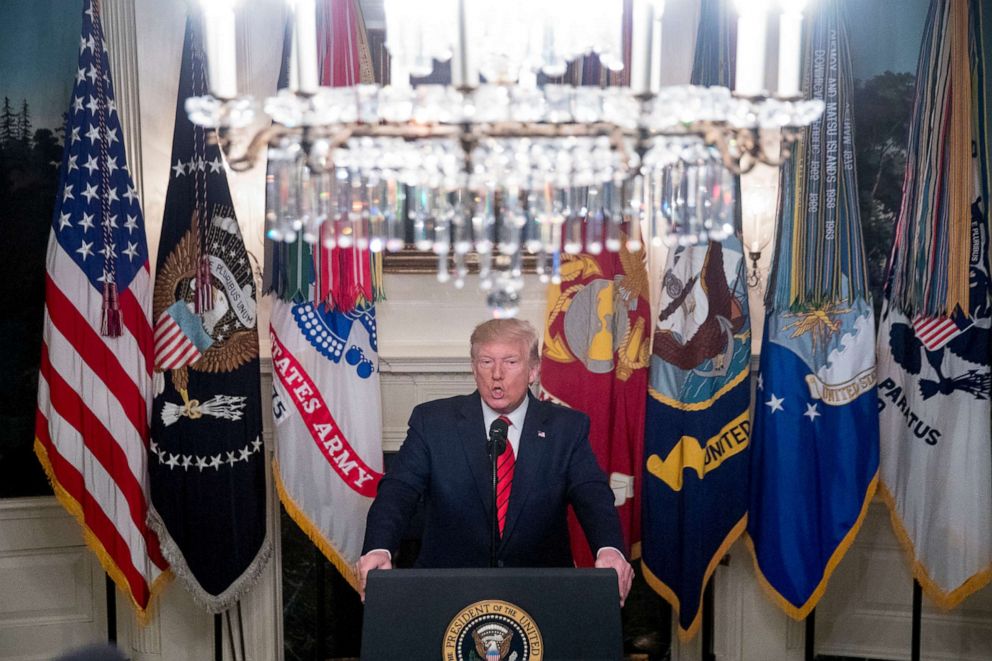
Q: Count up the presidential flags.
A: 1